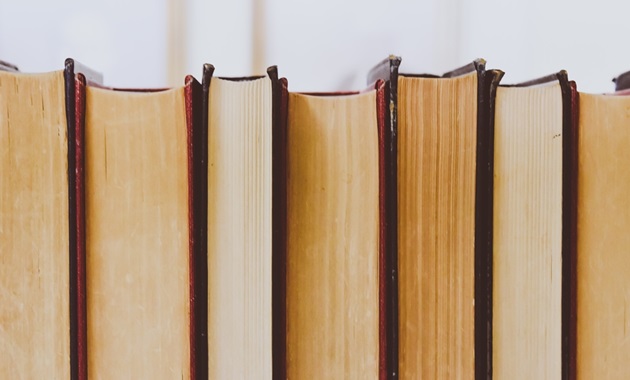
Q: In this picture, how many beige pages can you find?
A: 2